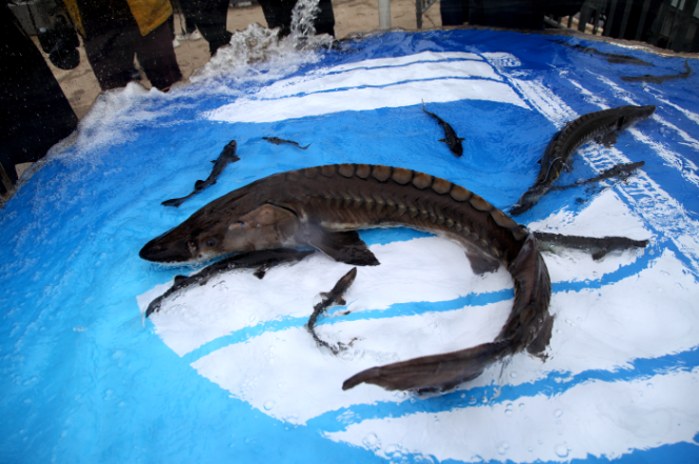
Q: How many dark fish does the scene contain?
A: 11